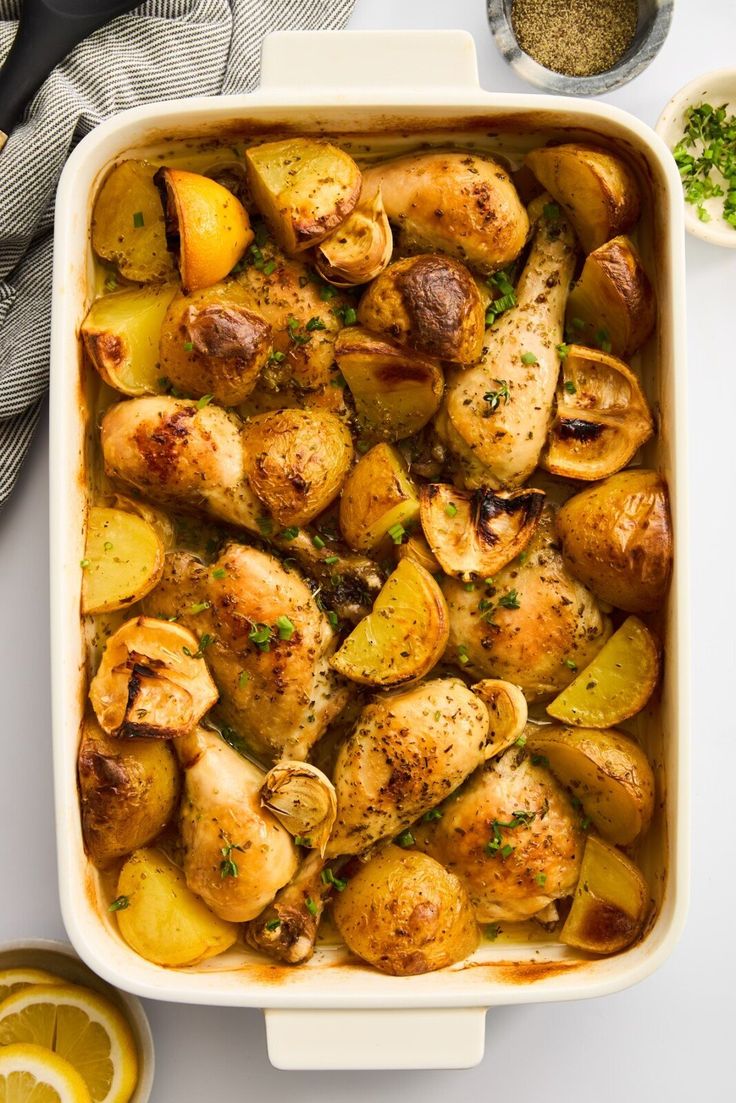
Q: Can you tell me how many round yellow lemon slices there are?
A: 3